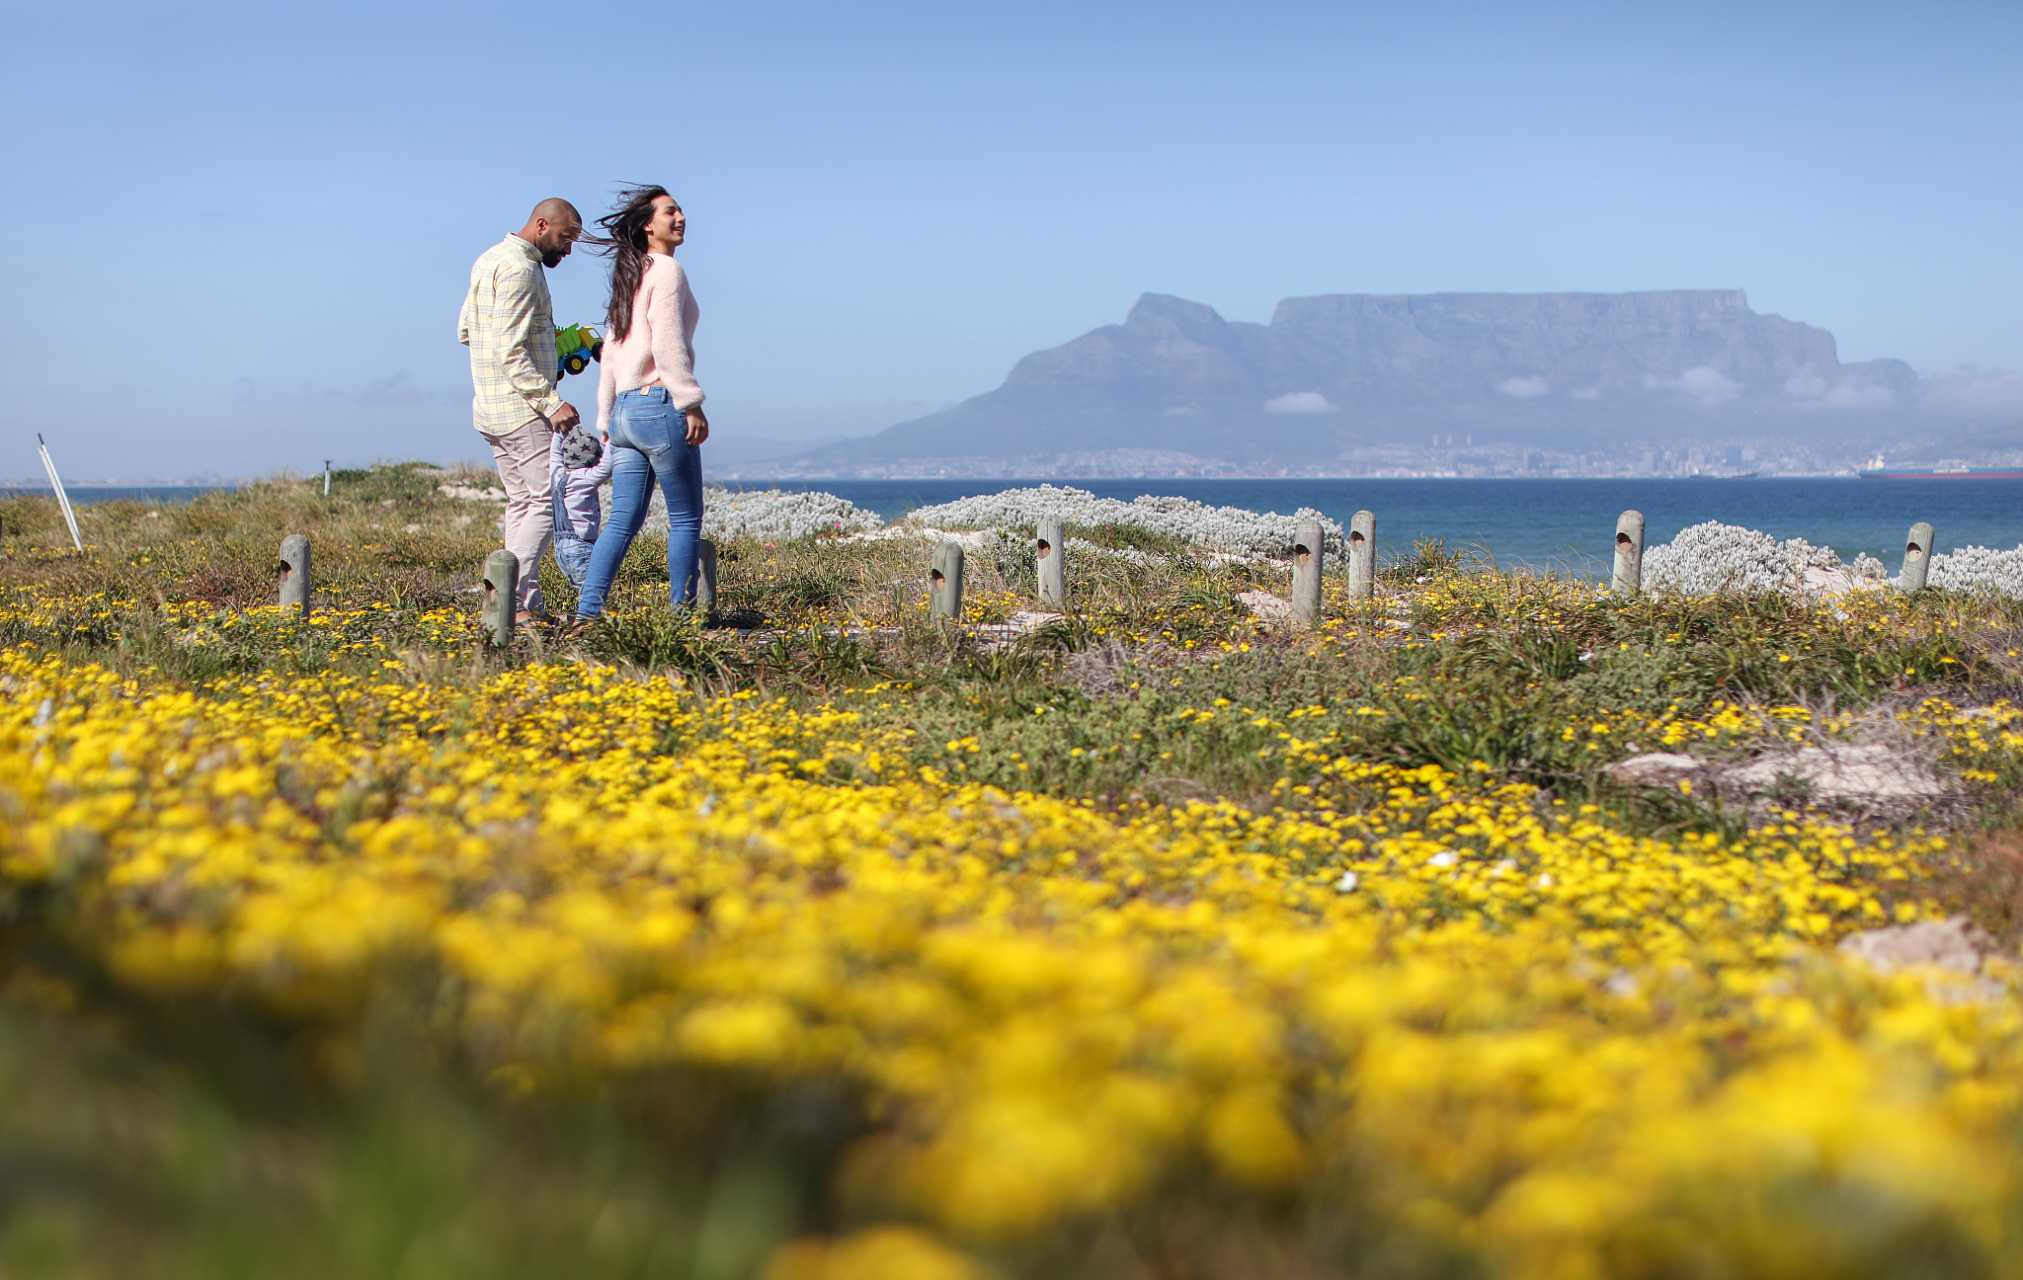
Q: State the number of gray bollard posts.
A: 9